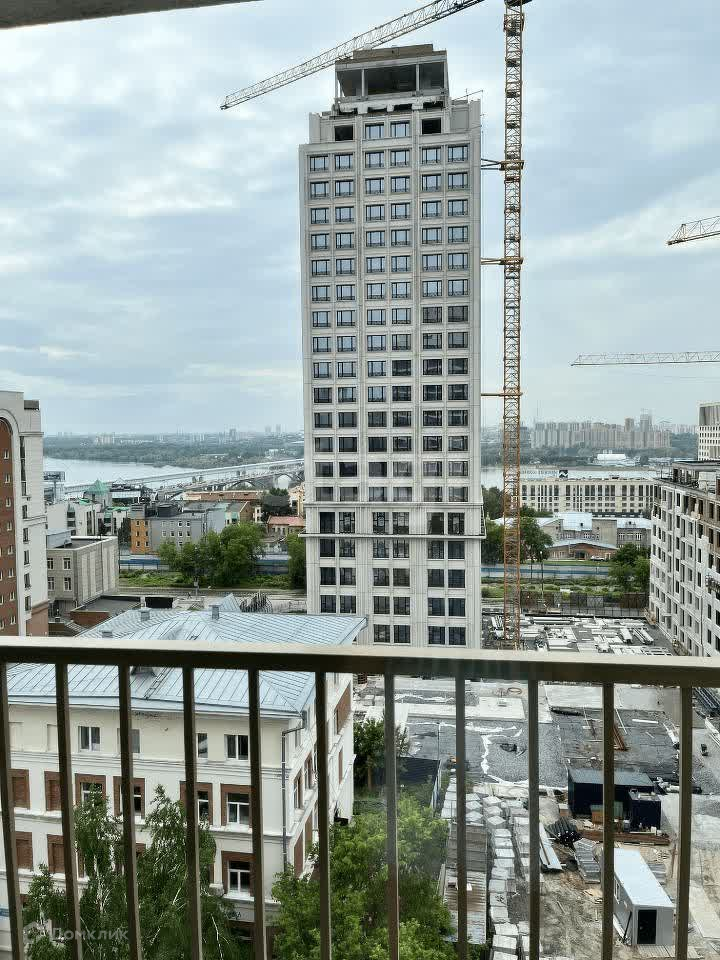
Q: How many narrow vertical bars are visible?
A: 11